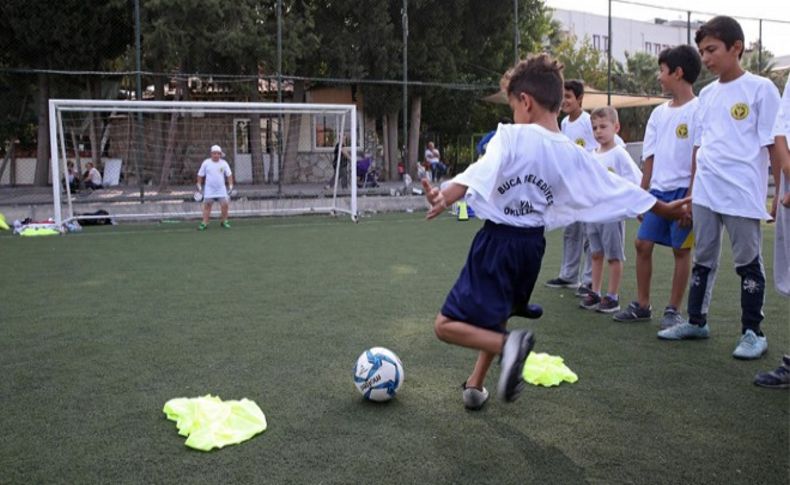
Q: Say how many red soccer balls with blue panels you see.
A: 0